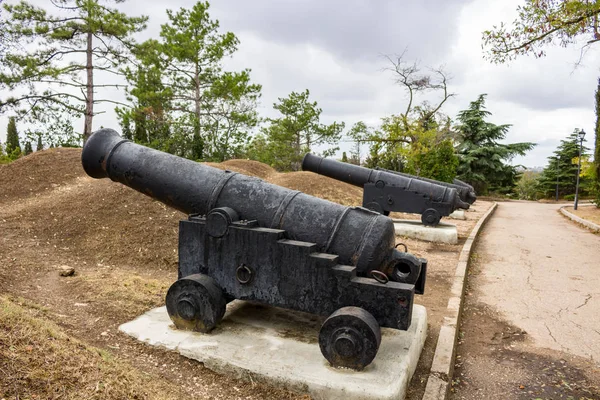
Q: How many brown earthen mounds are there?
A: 3